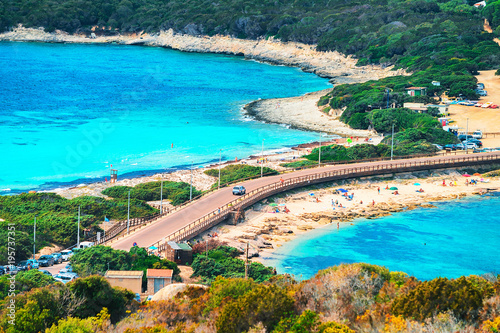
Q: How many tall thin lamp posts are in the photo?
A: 10